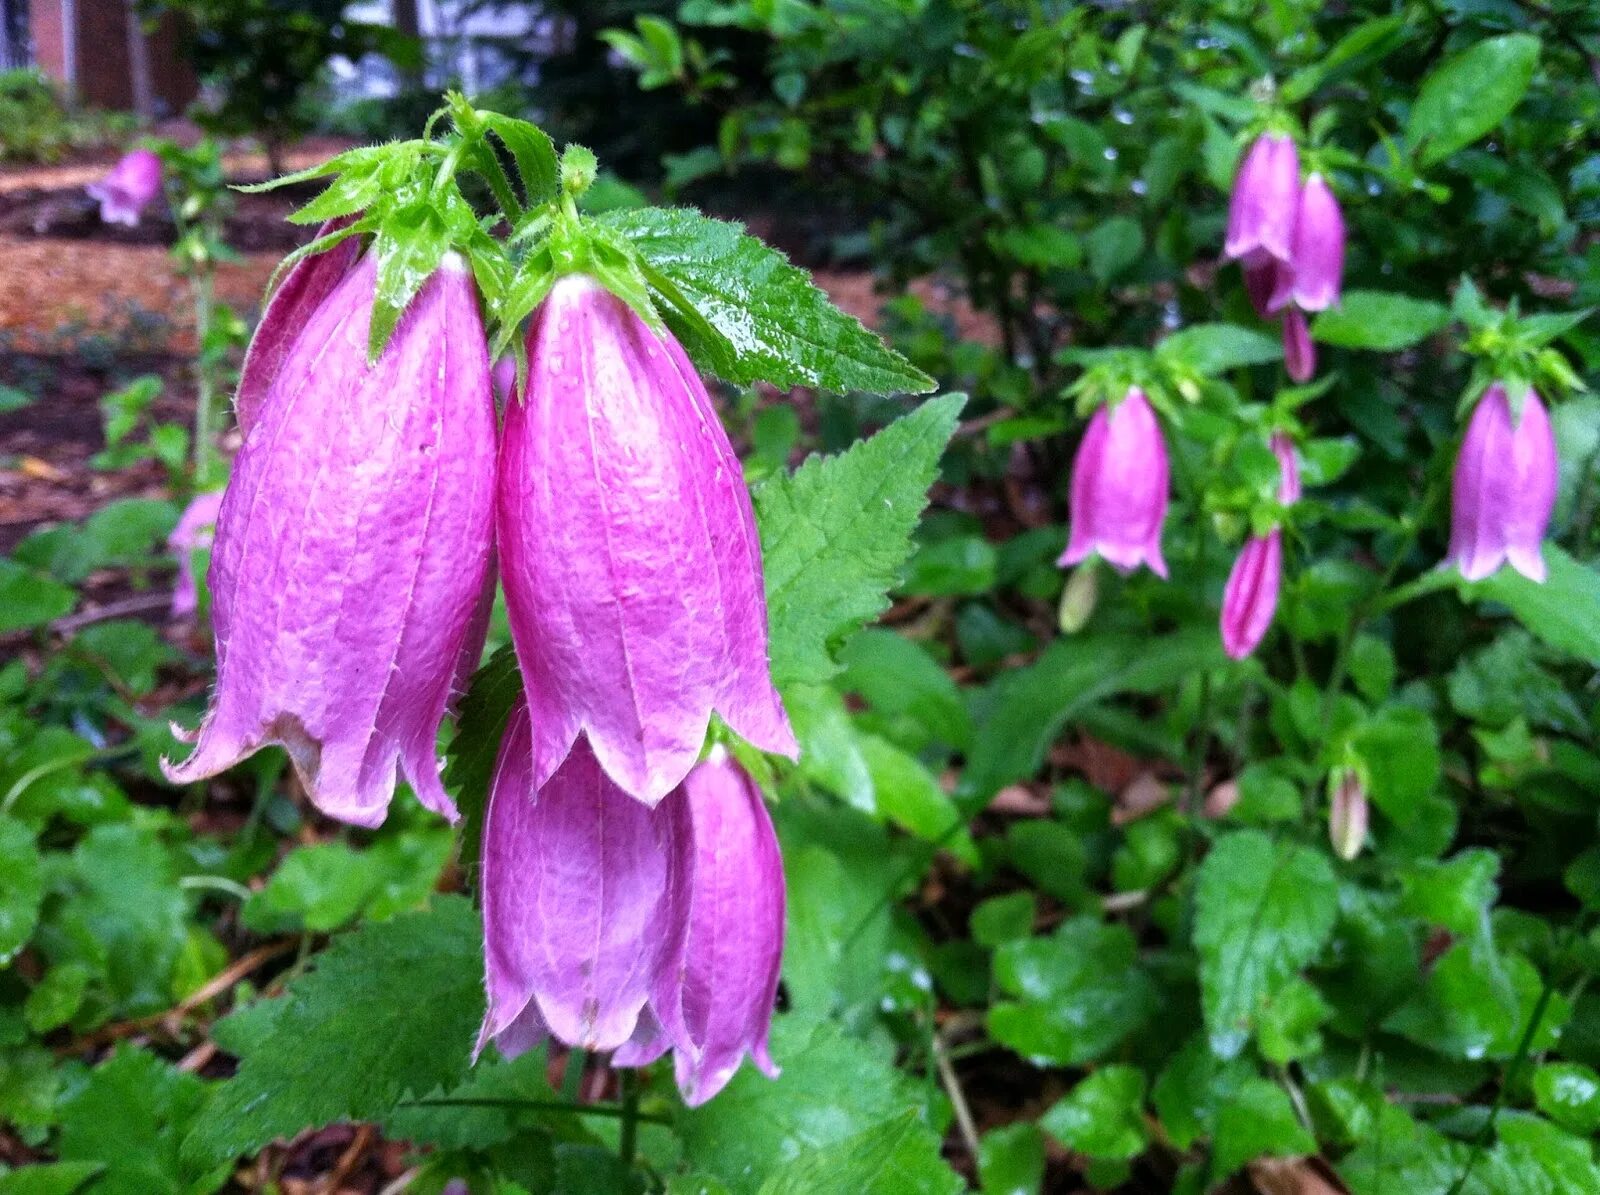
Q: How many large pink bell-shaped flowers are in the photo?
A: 4